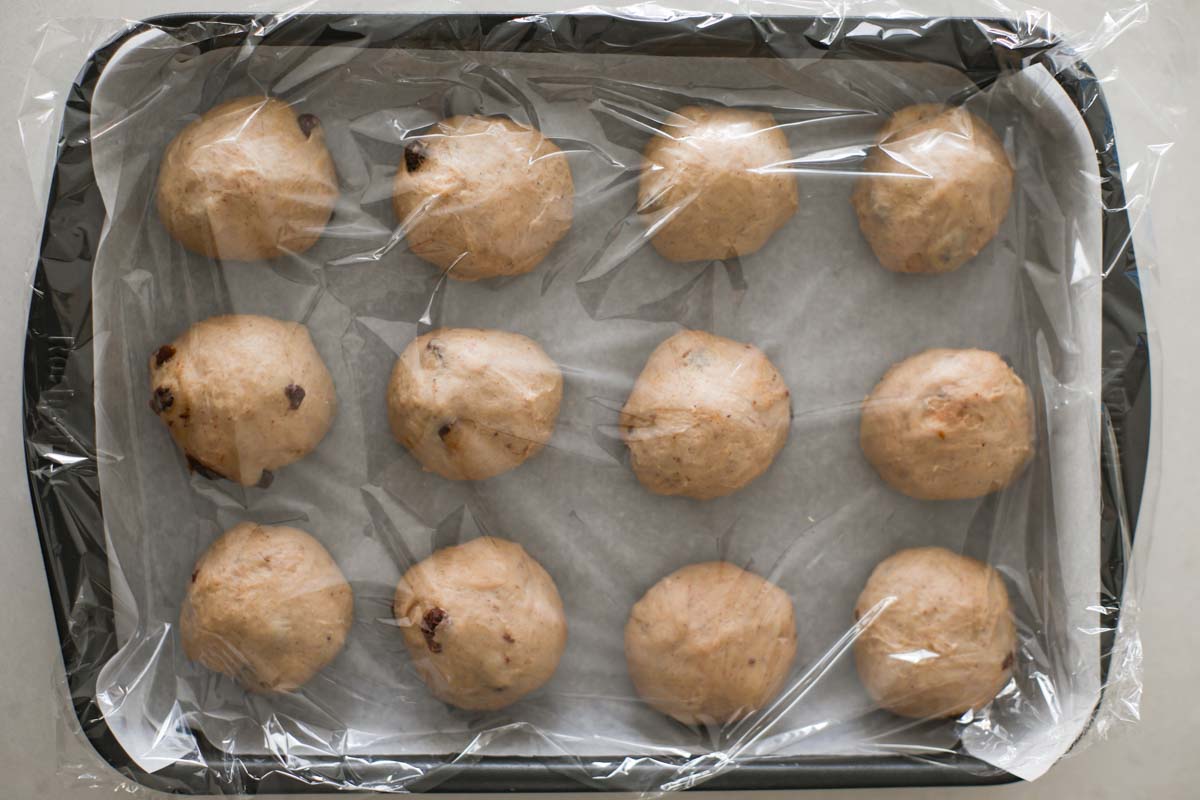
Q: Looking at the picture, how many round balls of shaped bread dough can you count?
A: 12